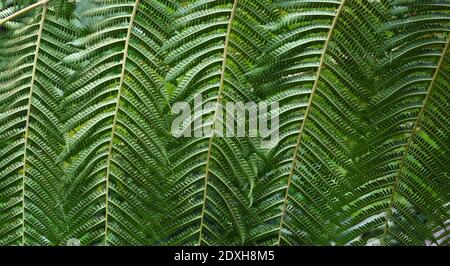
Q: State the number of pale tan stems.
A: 5